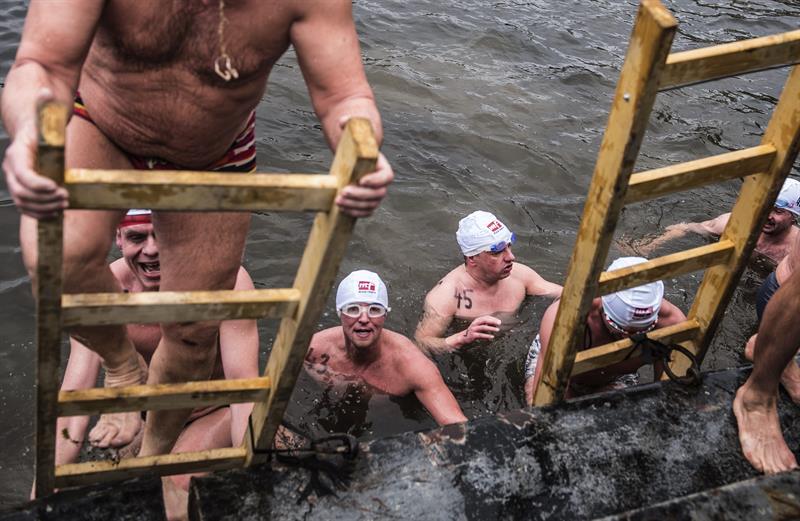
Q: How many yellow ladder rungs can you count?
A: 8